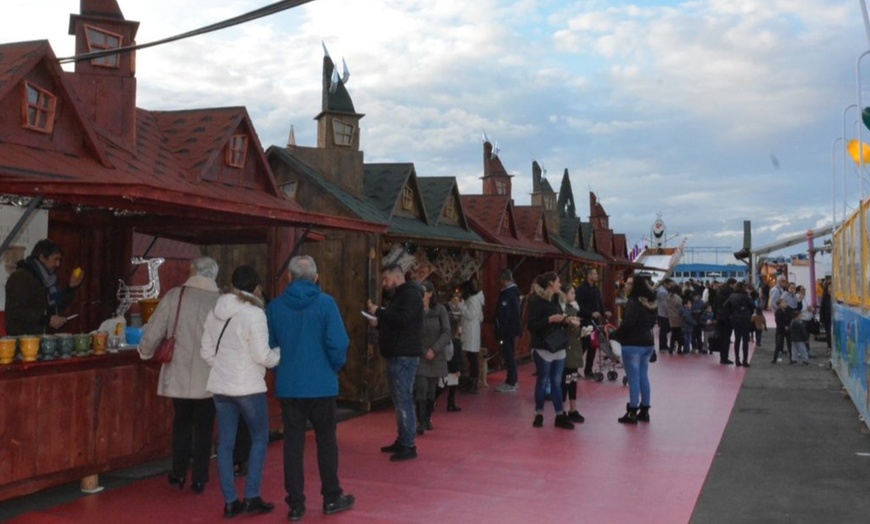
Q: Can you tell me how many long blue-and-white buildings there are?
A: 1